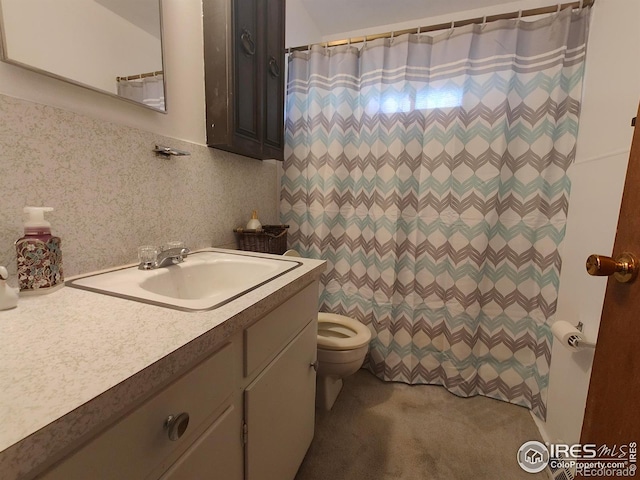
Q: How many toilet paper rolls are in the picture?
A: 1